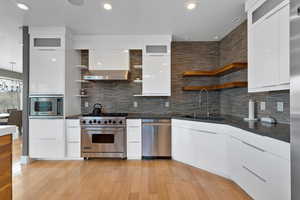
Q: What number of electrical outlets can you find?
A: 5